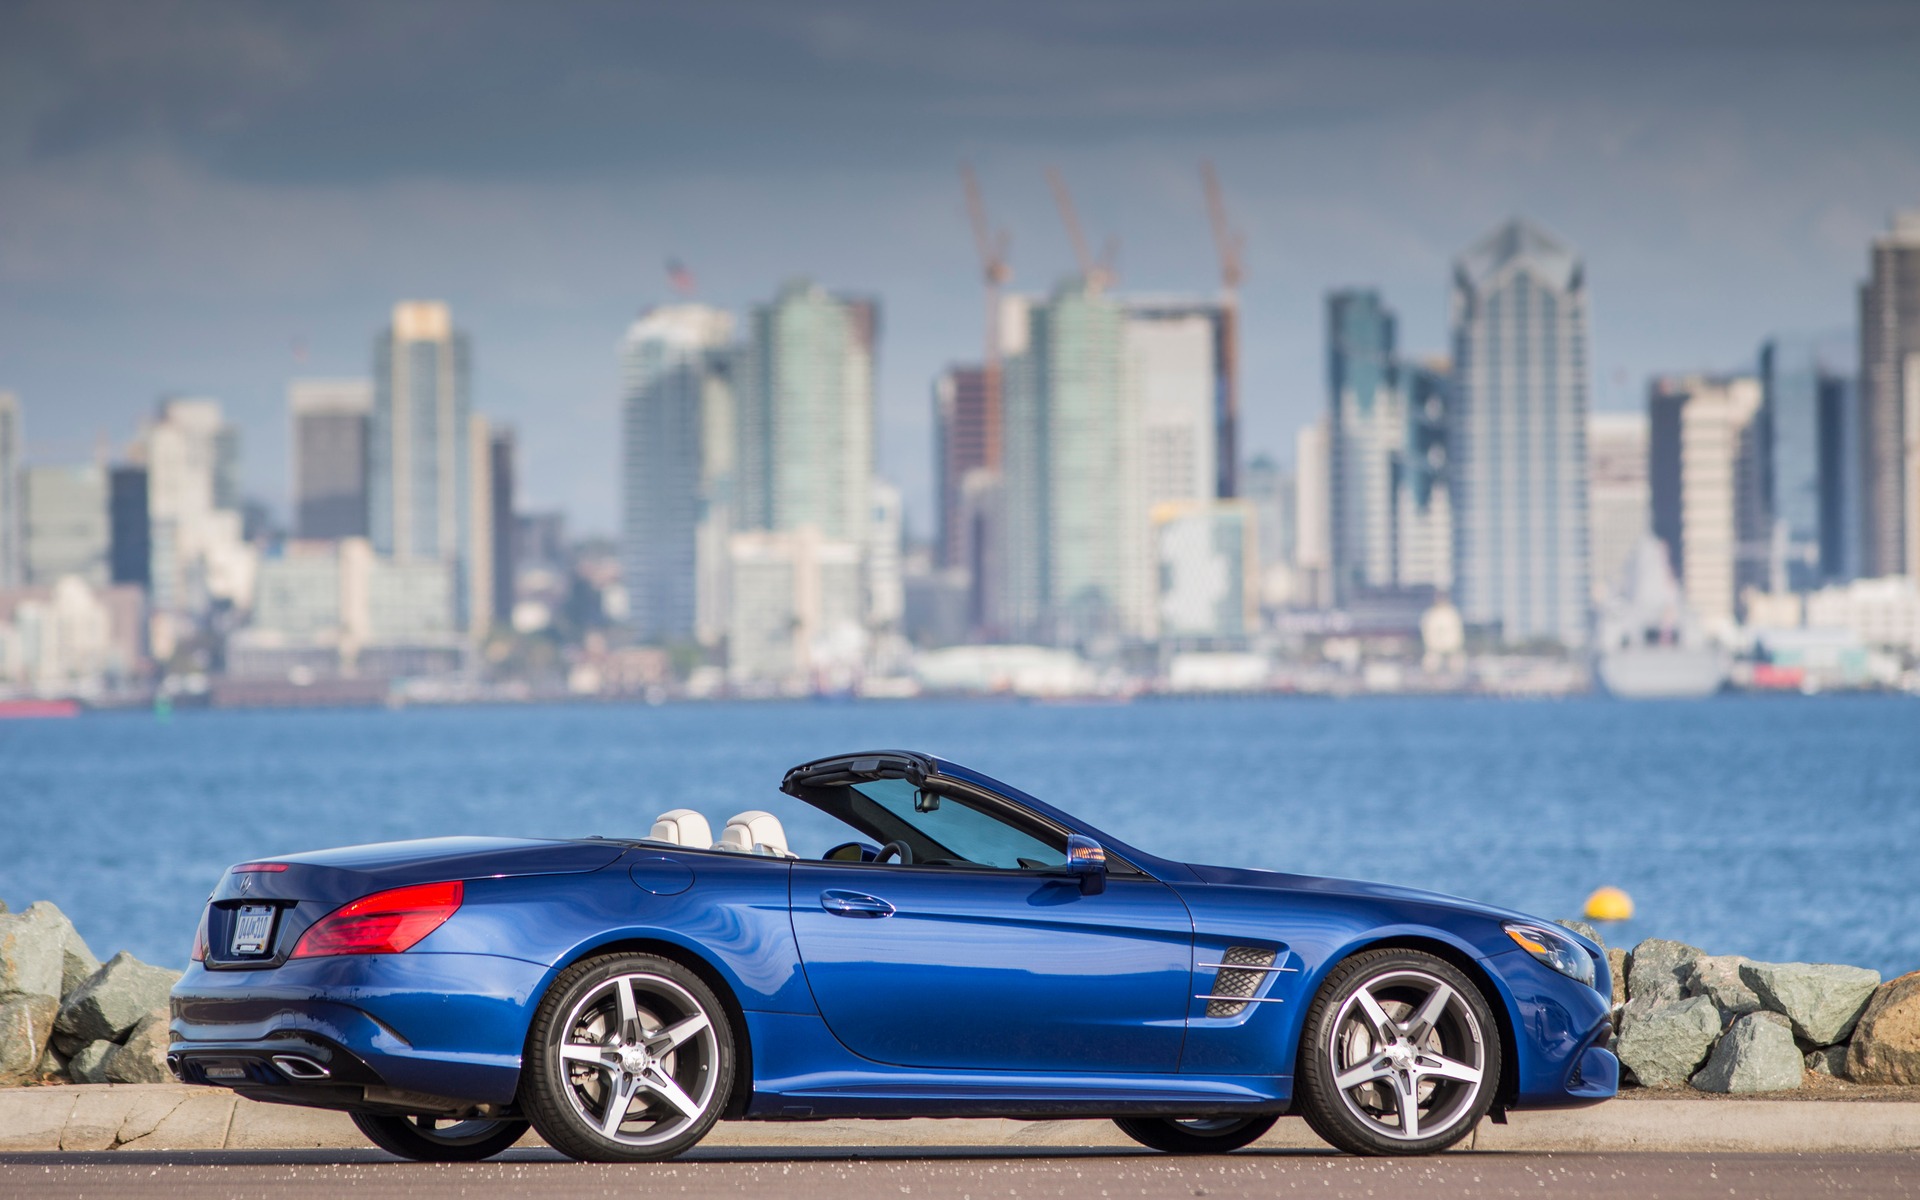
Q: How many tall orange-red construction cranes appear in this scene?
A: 3